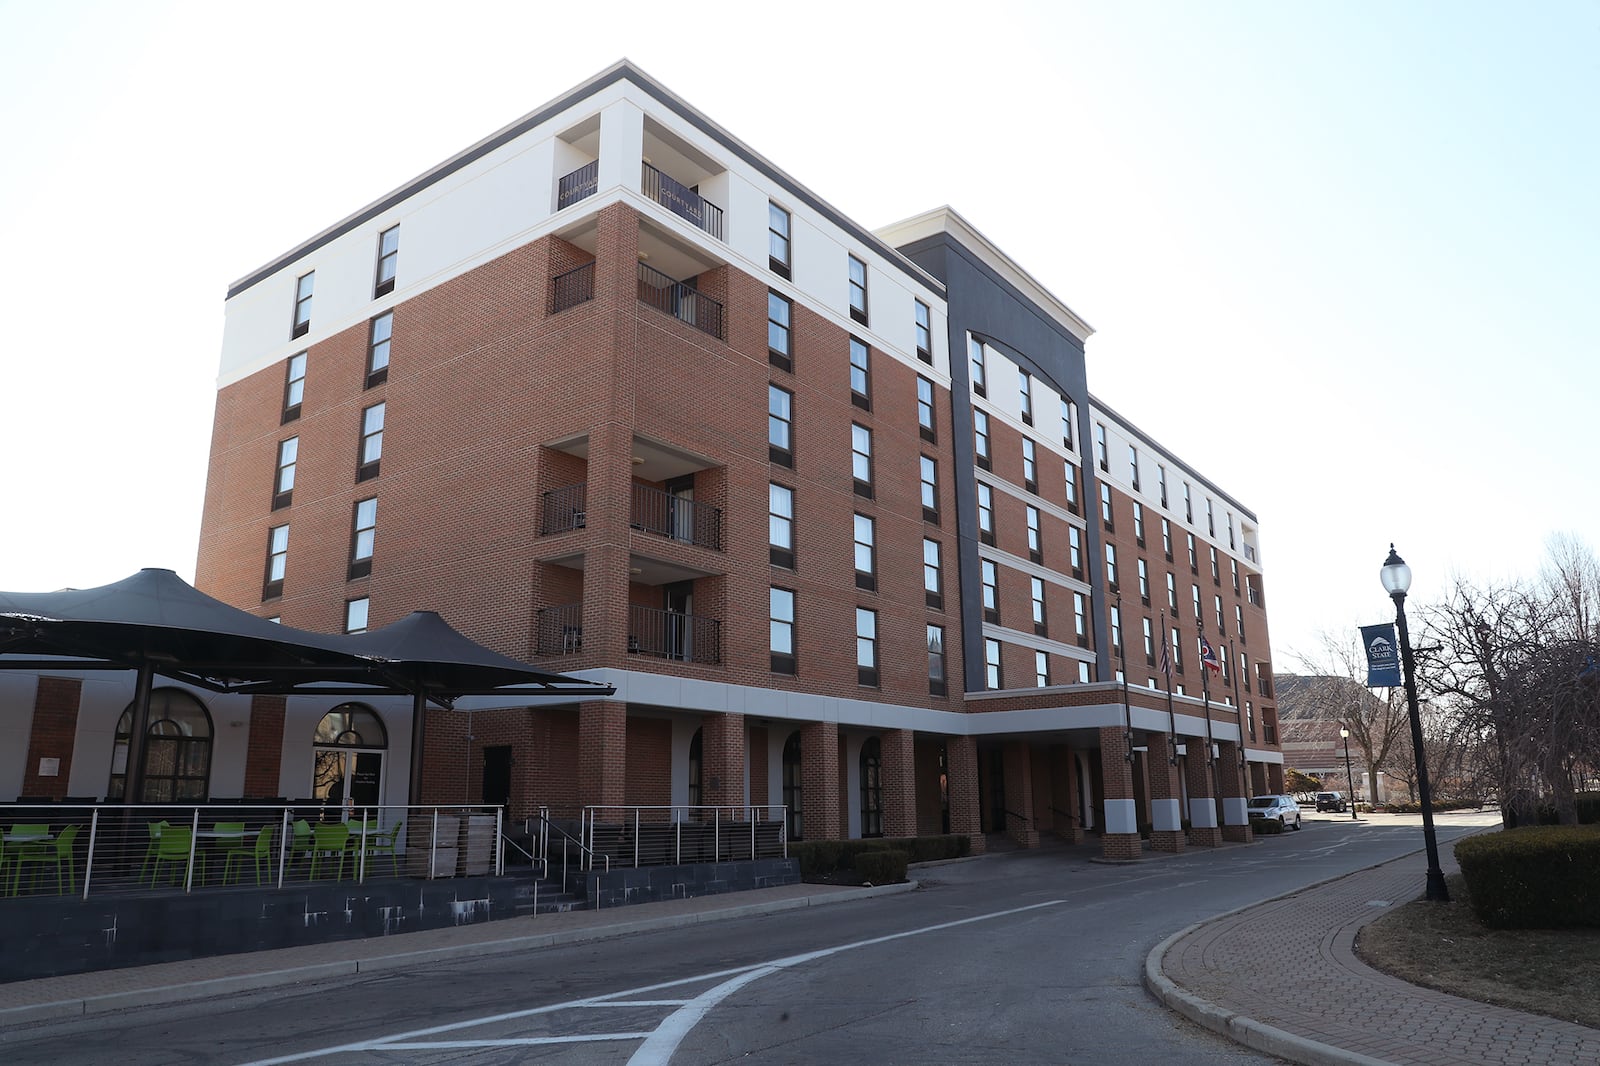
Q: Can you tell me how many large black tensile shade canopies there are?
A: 2